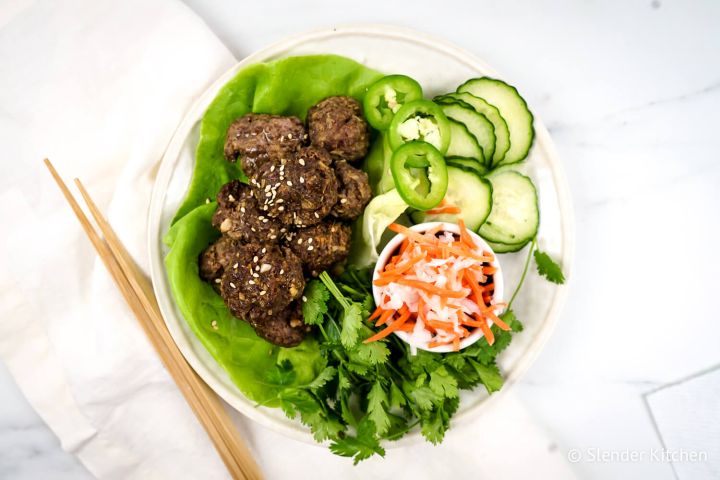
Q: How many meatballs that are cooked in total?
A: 9